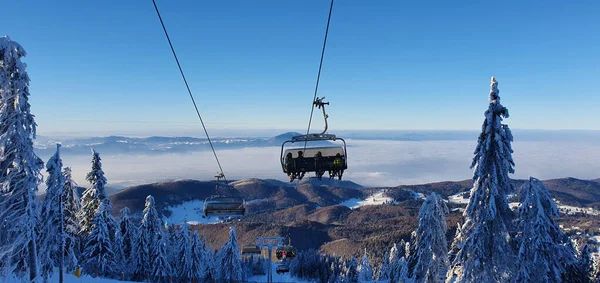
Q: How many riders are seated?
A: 4